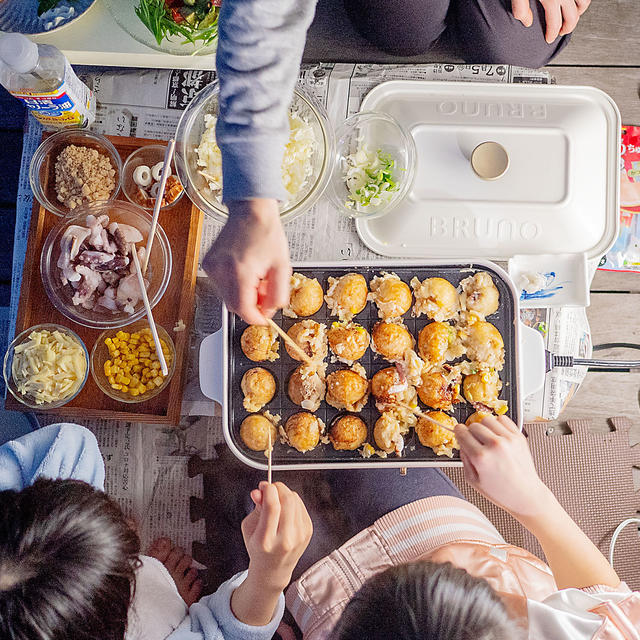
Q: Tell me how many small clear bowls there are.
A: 5